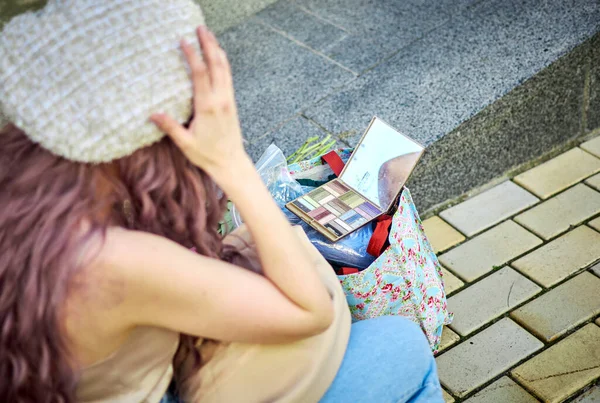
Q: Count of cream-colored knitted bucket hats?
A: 1